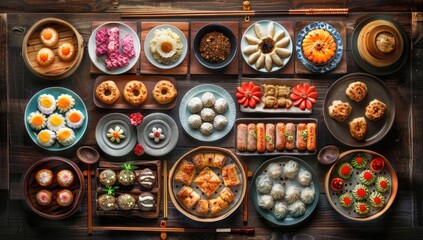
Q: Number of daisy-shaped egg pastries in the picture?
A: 7